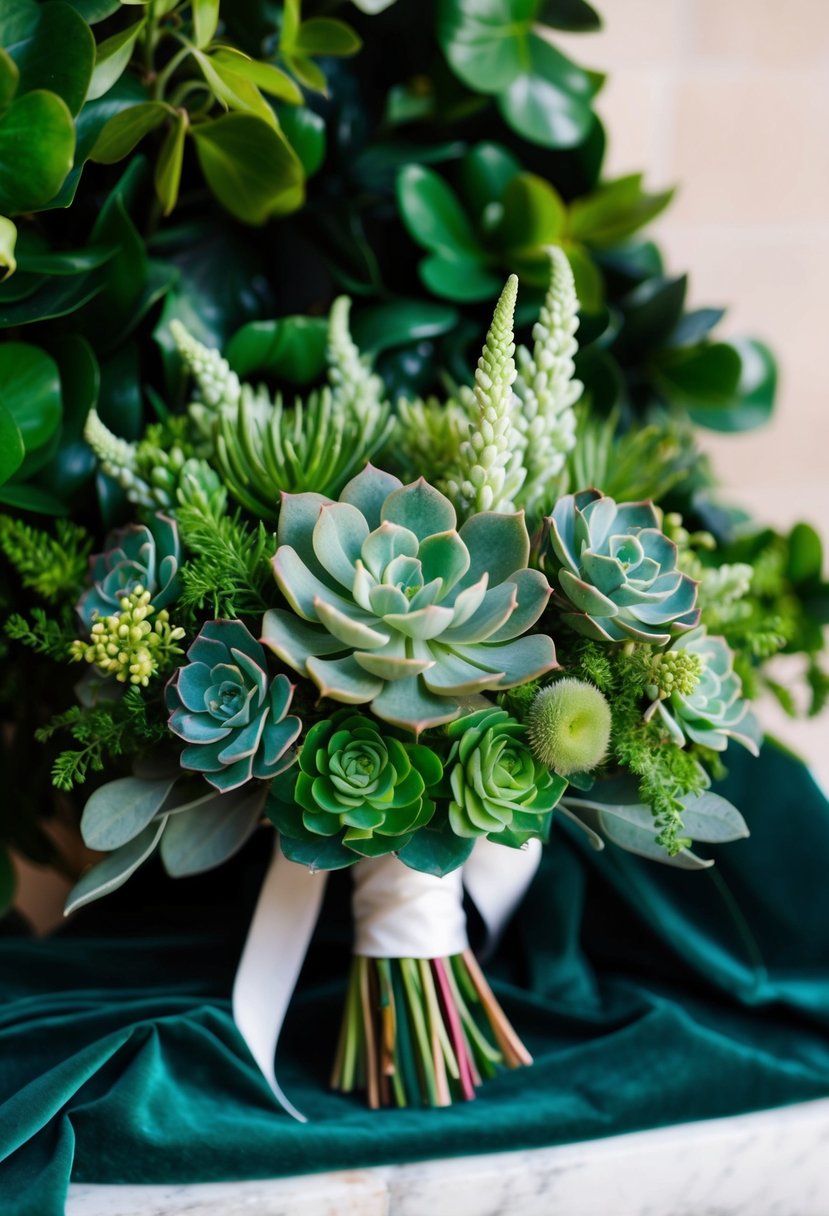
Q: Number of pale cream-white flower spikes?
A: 5